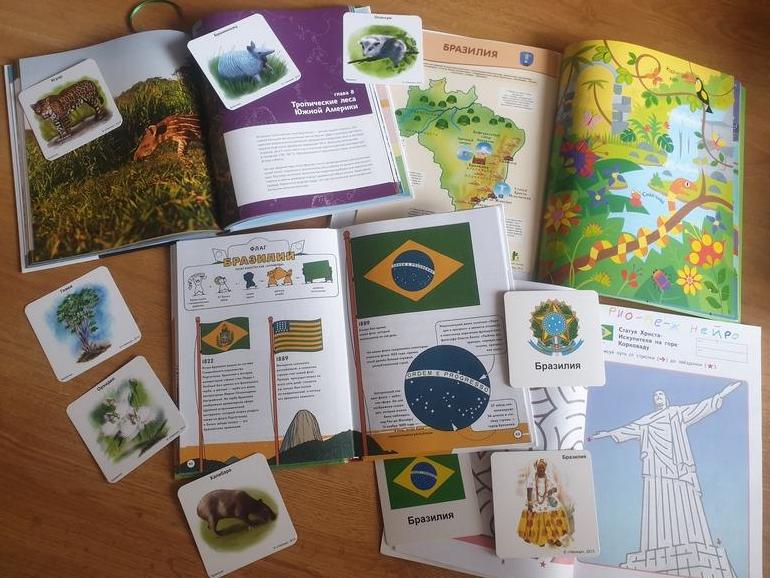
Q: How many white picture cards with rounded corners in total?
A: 9